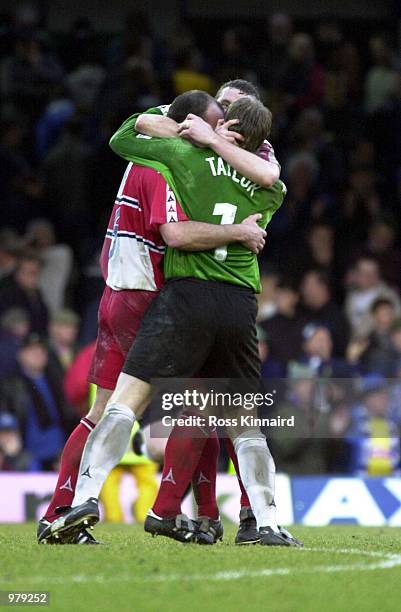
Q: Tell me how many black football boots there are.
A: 6